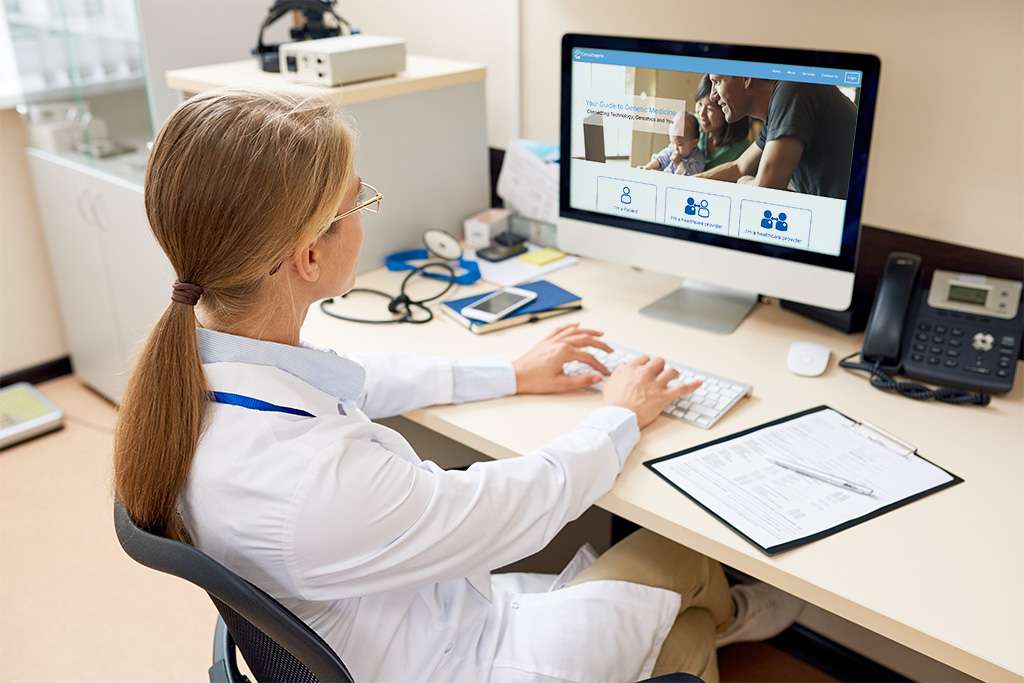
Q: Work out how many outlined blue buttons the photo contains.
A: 3